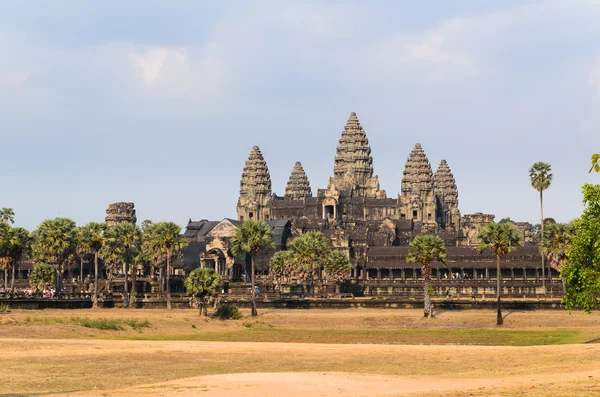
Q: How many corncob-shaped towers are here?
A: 5